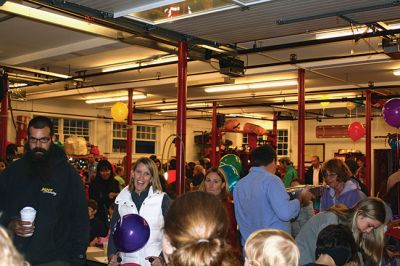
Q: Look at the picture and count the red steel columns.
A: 7